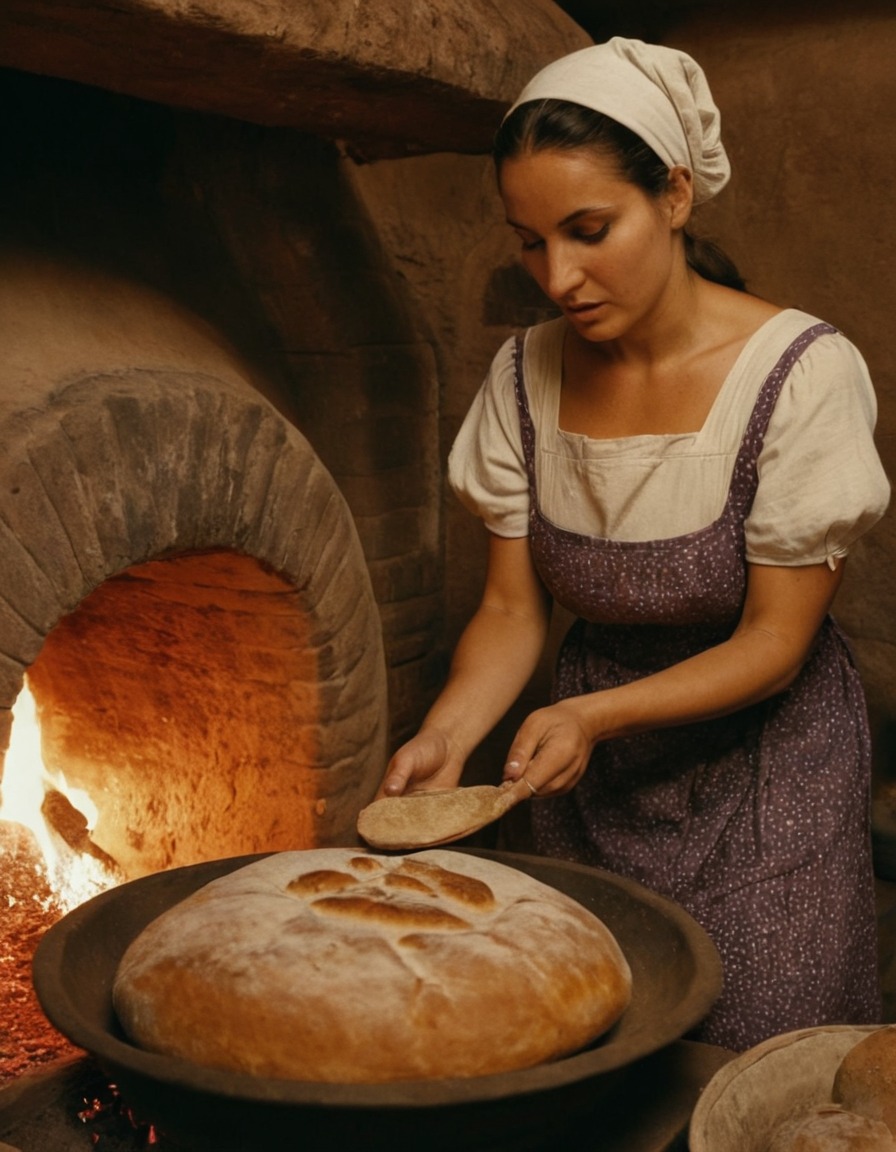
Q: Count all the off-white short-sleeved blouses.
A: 1